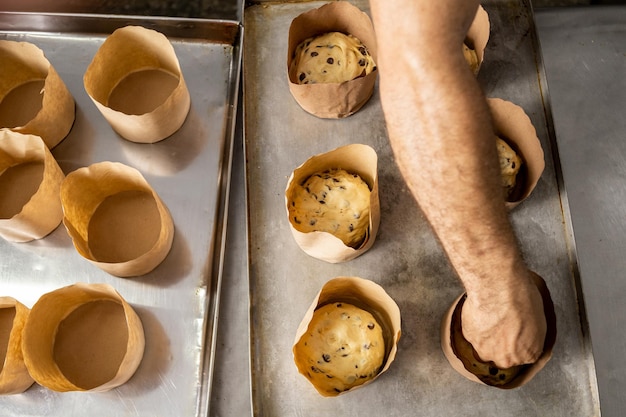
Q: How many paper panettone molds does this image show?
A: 12